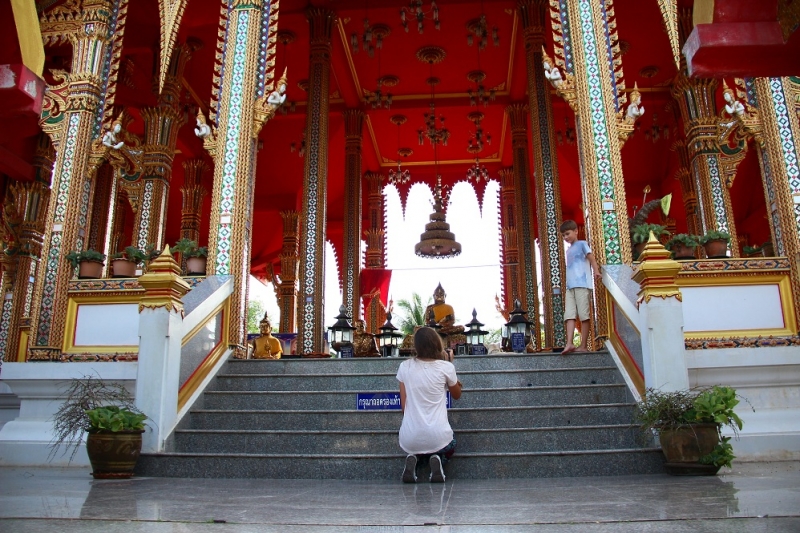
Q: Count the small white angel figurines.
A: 6